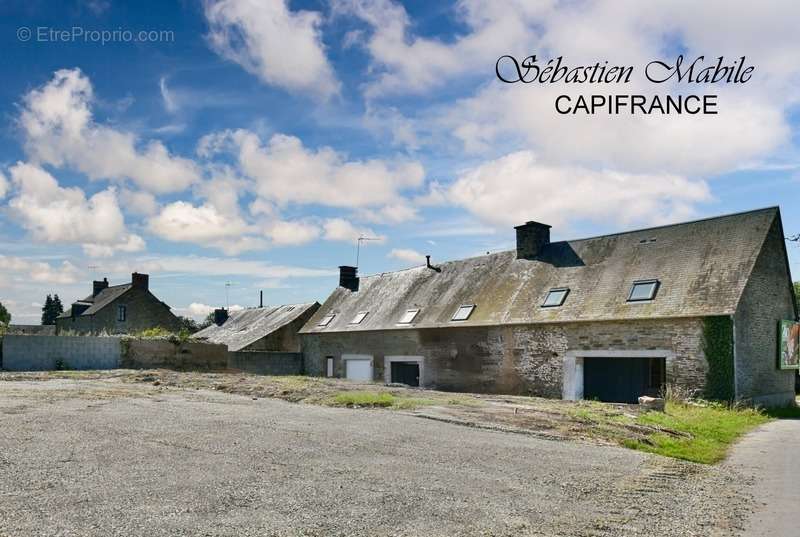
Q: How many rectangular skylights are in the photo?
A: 6